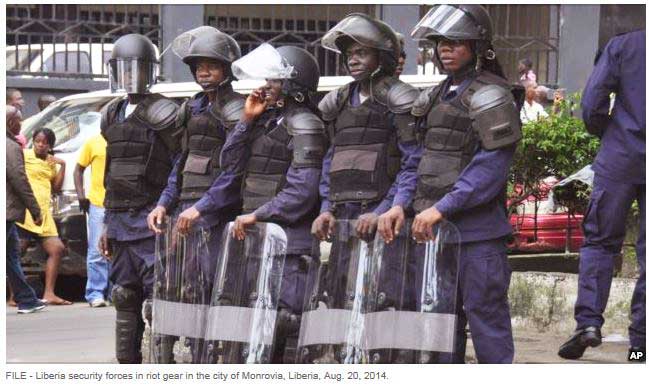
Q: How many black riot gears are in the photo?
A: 5